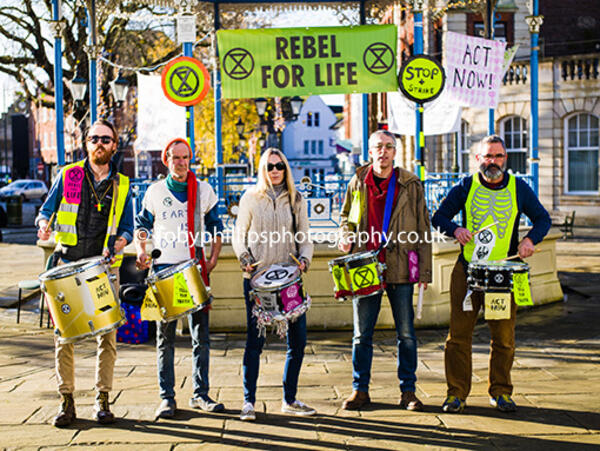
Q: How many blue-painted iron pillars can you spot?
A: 8